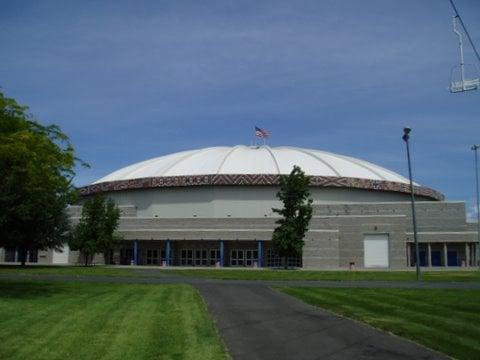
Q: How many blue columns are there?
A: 4